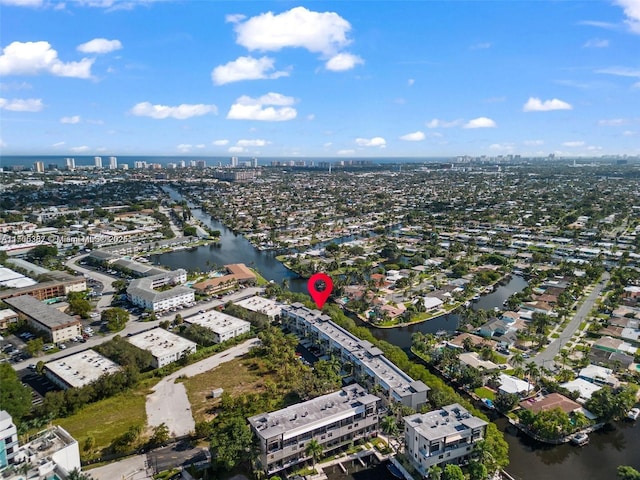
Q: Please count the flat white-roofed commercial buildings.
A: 4